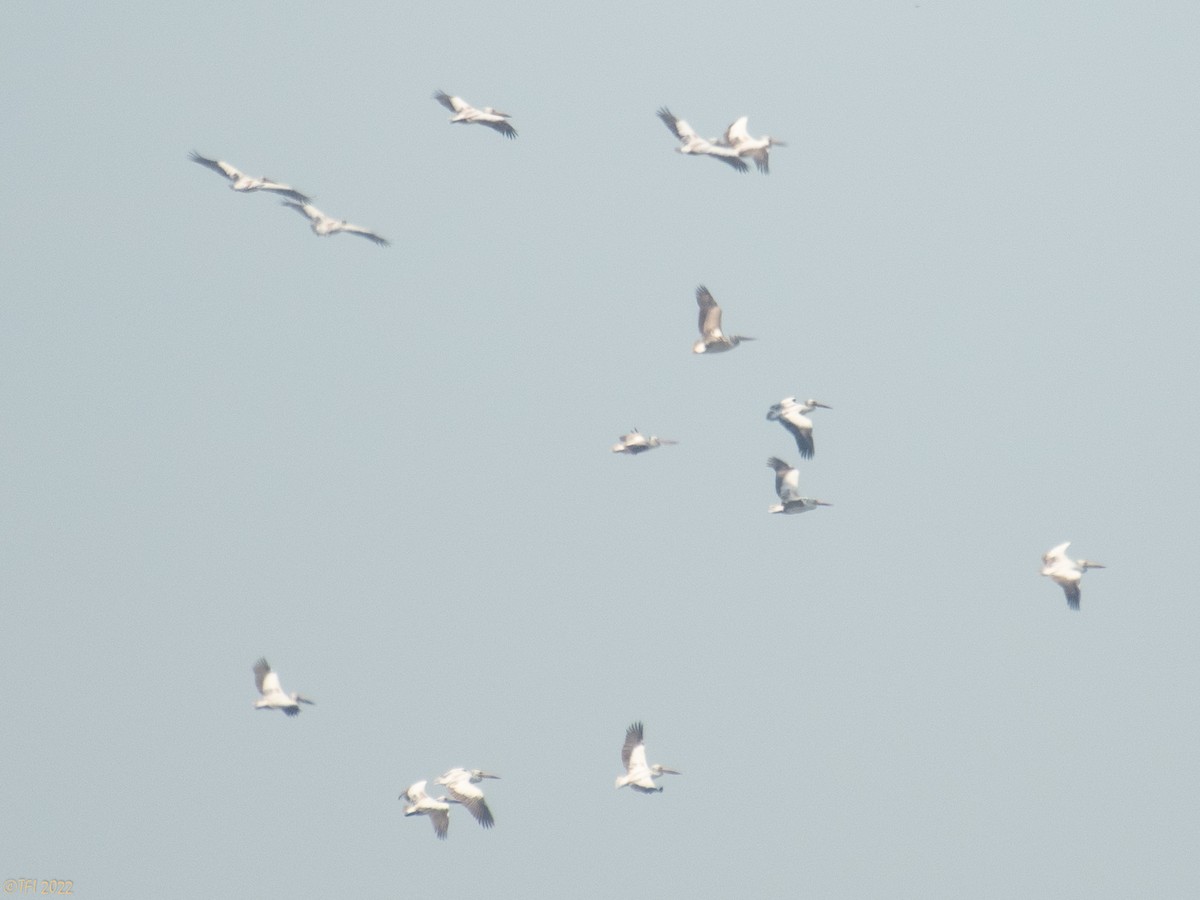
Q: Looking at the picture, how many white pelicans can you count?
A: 14